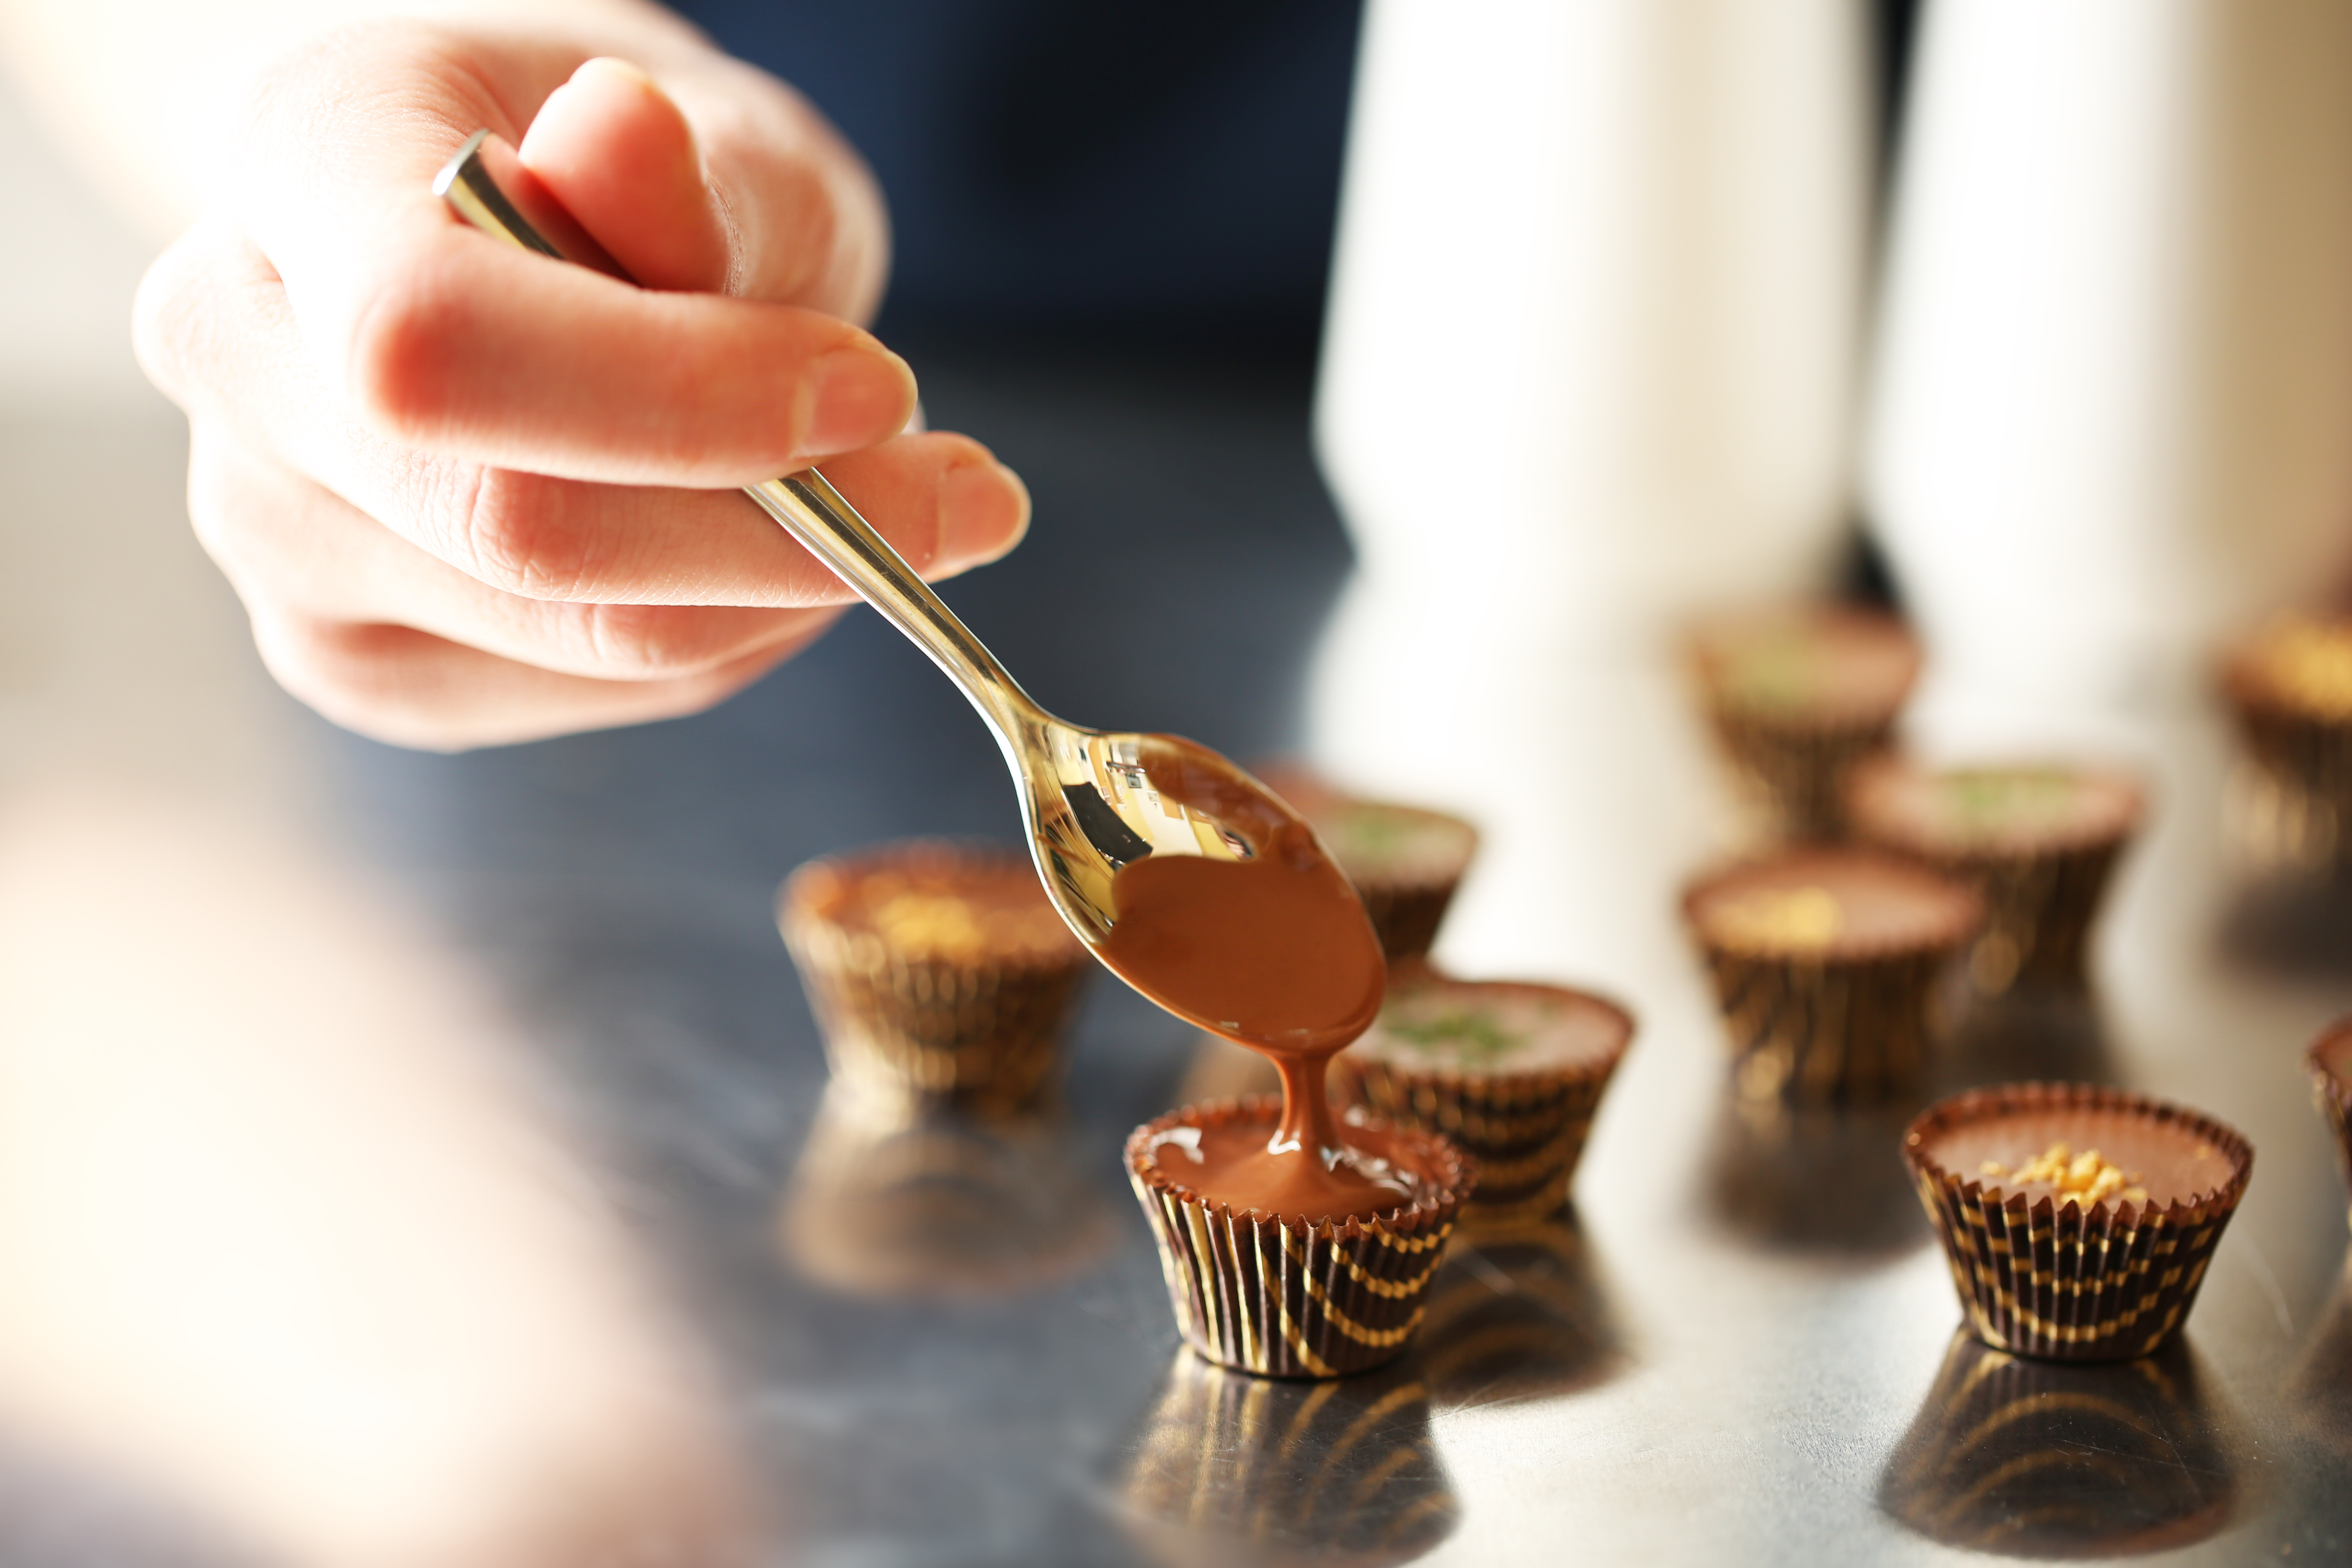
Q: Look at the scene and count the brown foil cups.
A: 10